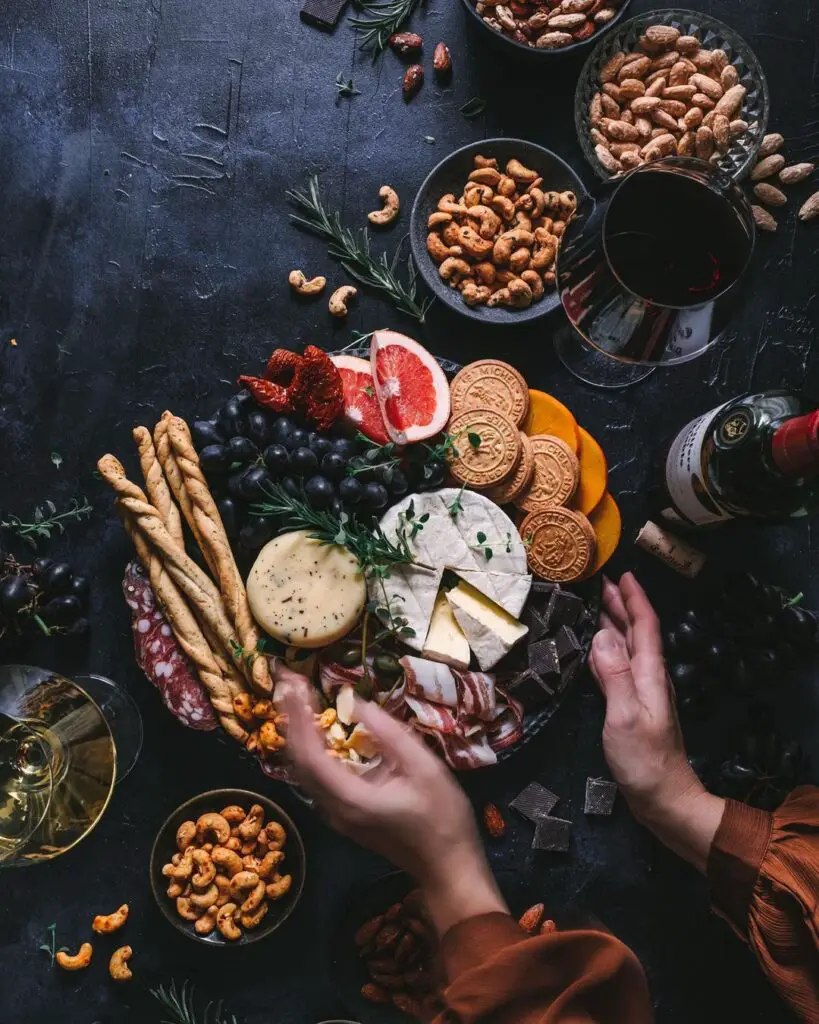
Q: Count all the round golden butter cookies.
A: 5